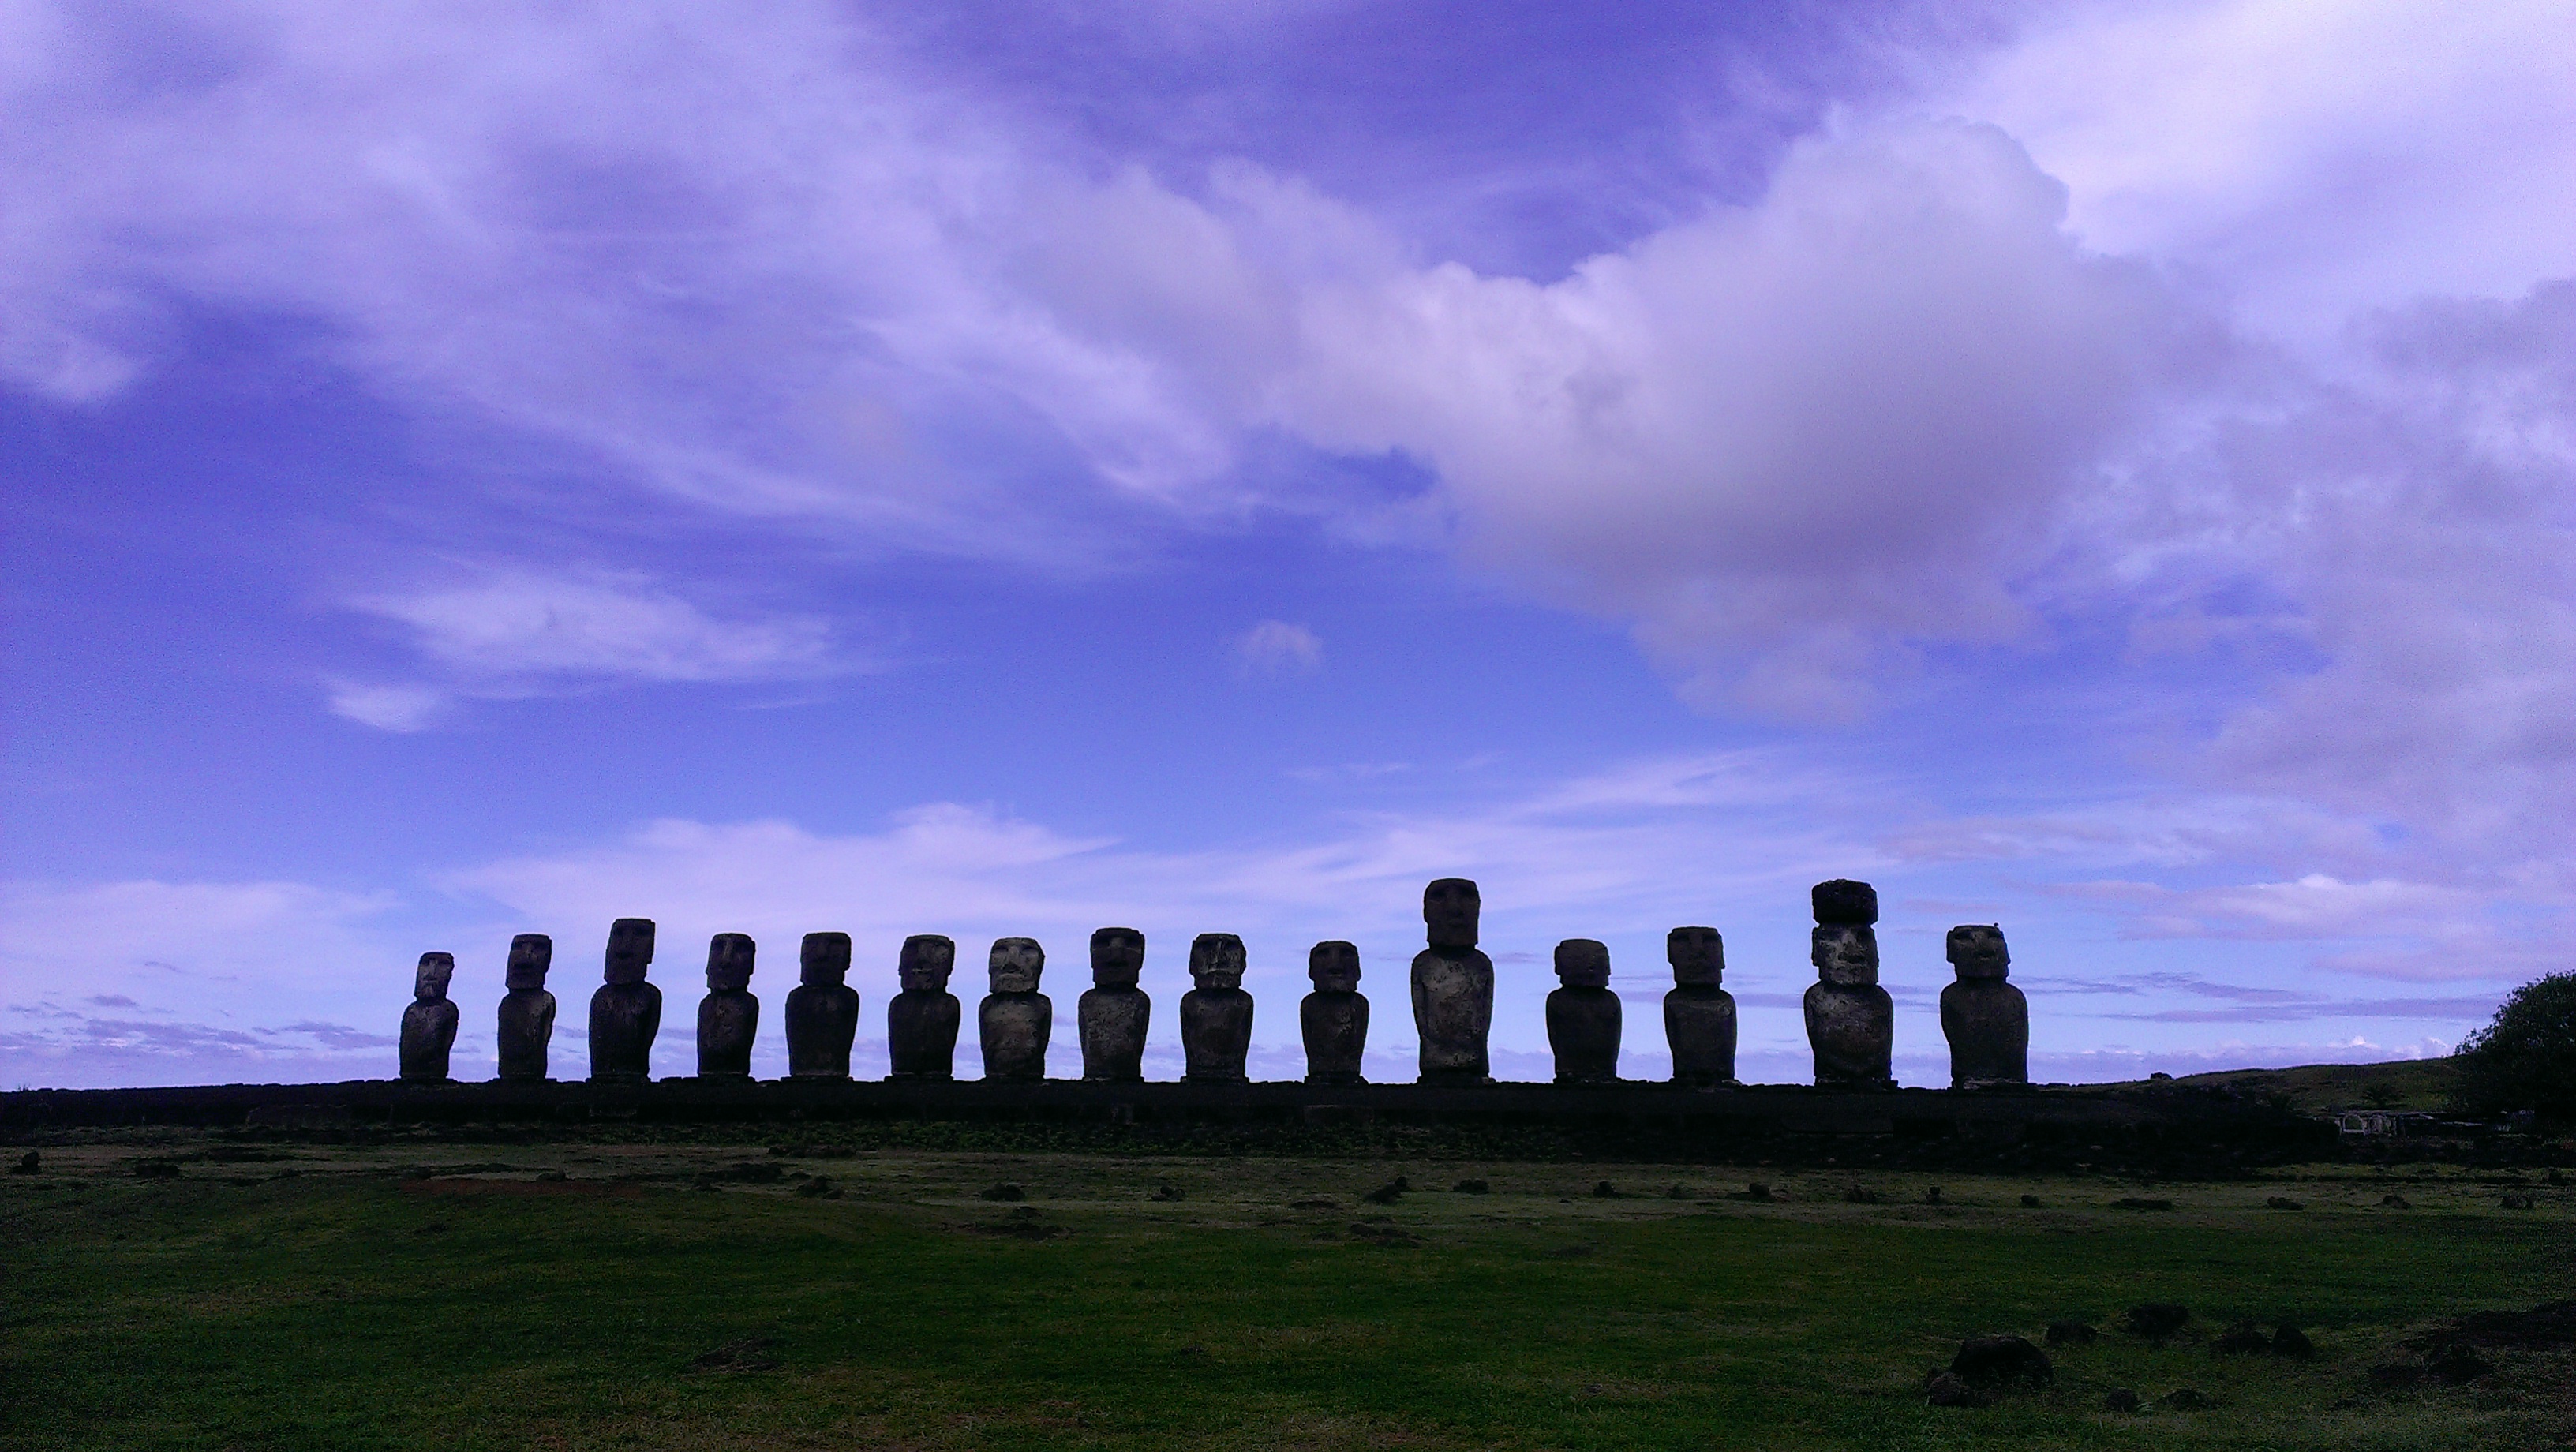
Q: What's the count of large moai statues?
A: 15